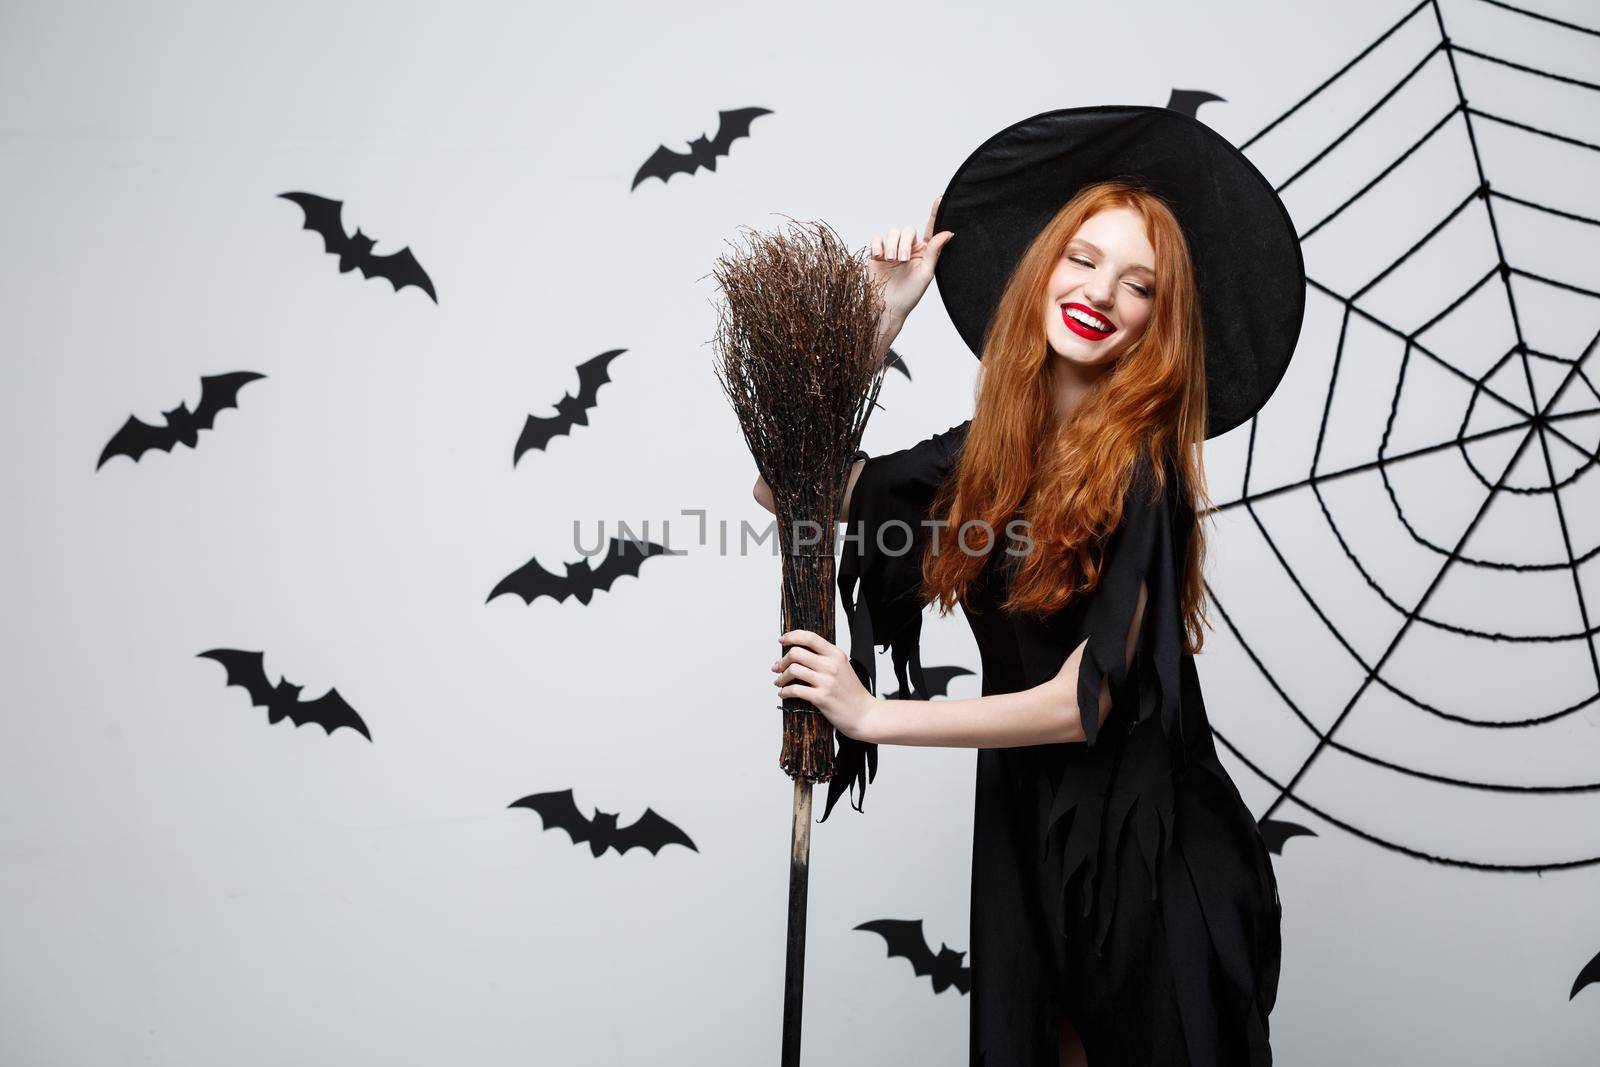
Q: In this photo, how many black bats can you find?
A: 13